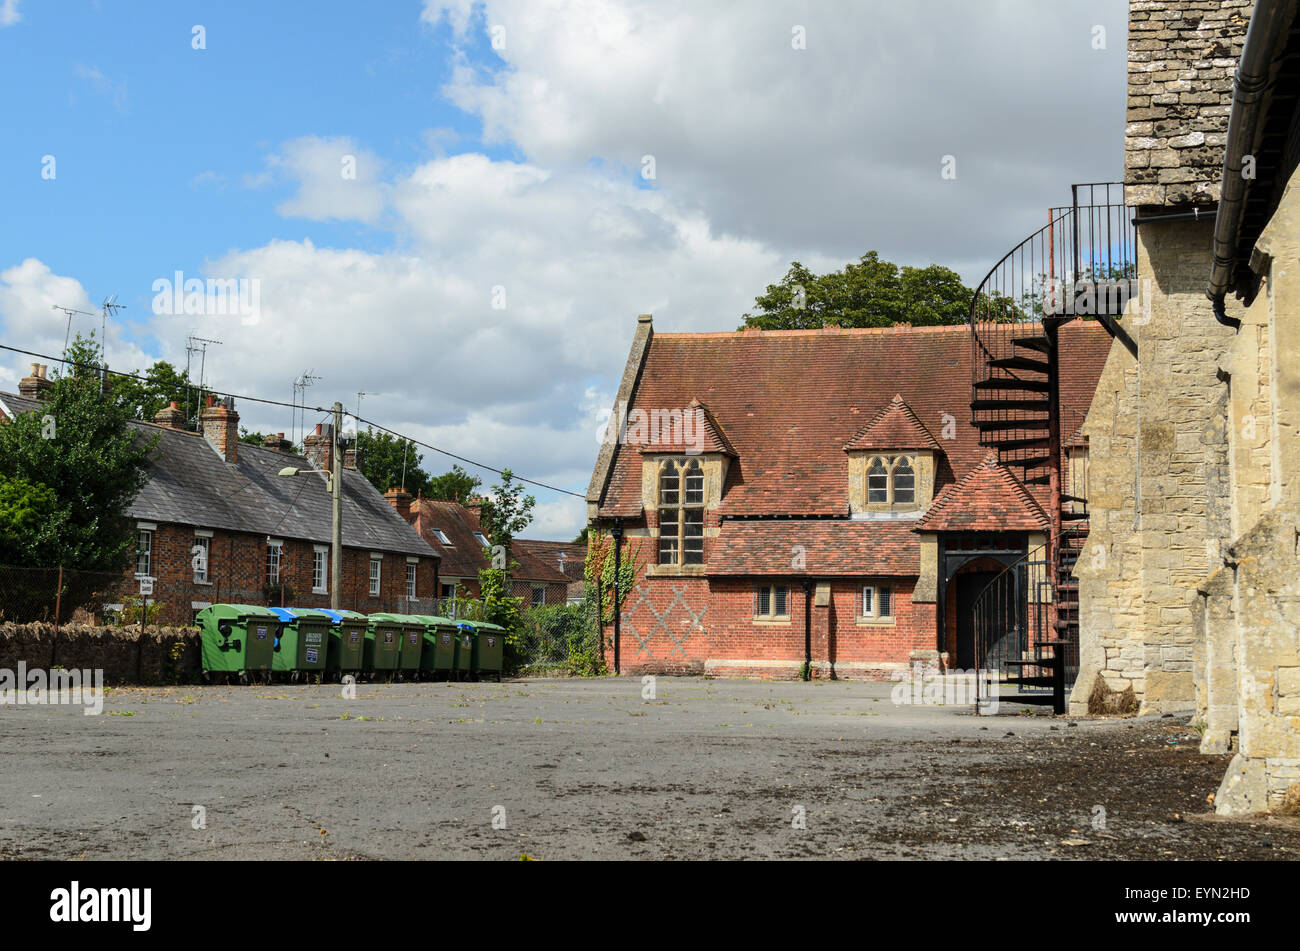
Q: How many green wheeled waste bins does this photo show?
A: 8